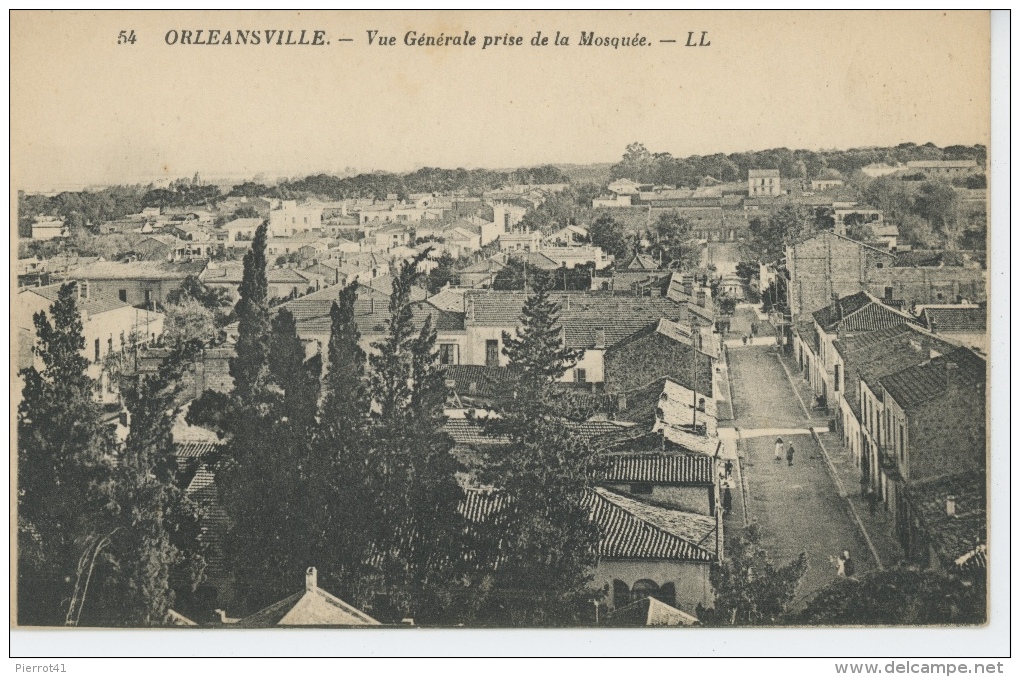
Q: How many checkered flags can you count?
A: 0